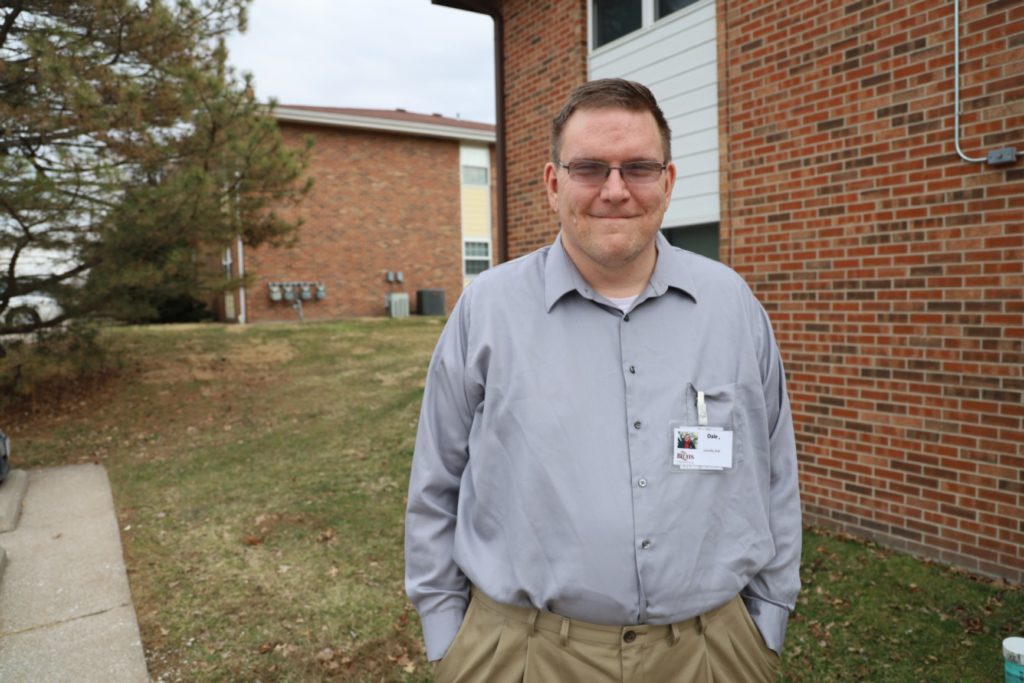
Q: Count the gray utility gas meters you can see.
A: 4